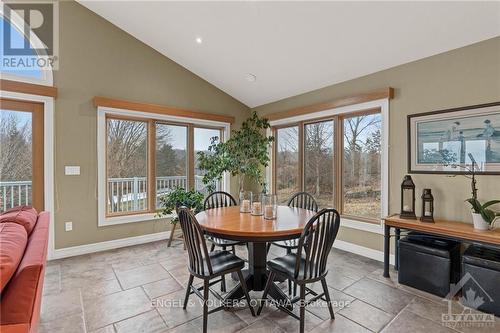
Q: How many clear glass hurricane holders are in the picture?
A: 3